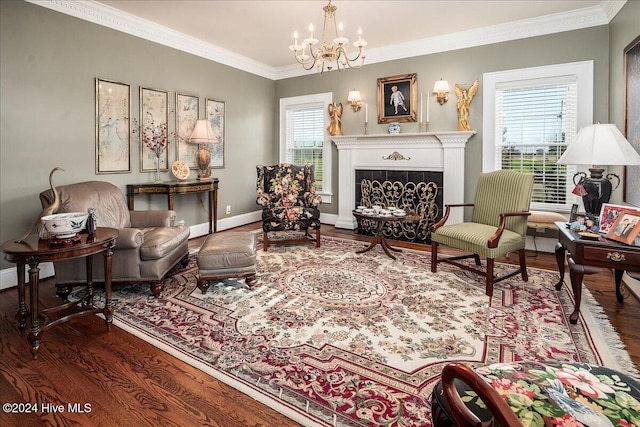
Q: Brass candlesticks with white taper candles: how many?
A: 3